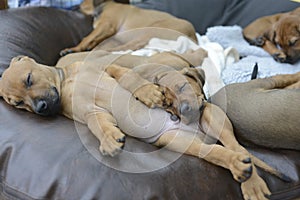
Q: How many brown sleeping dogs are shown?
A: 5